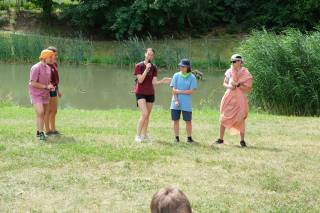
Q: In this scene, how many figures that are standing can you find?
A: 5